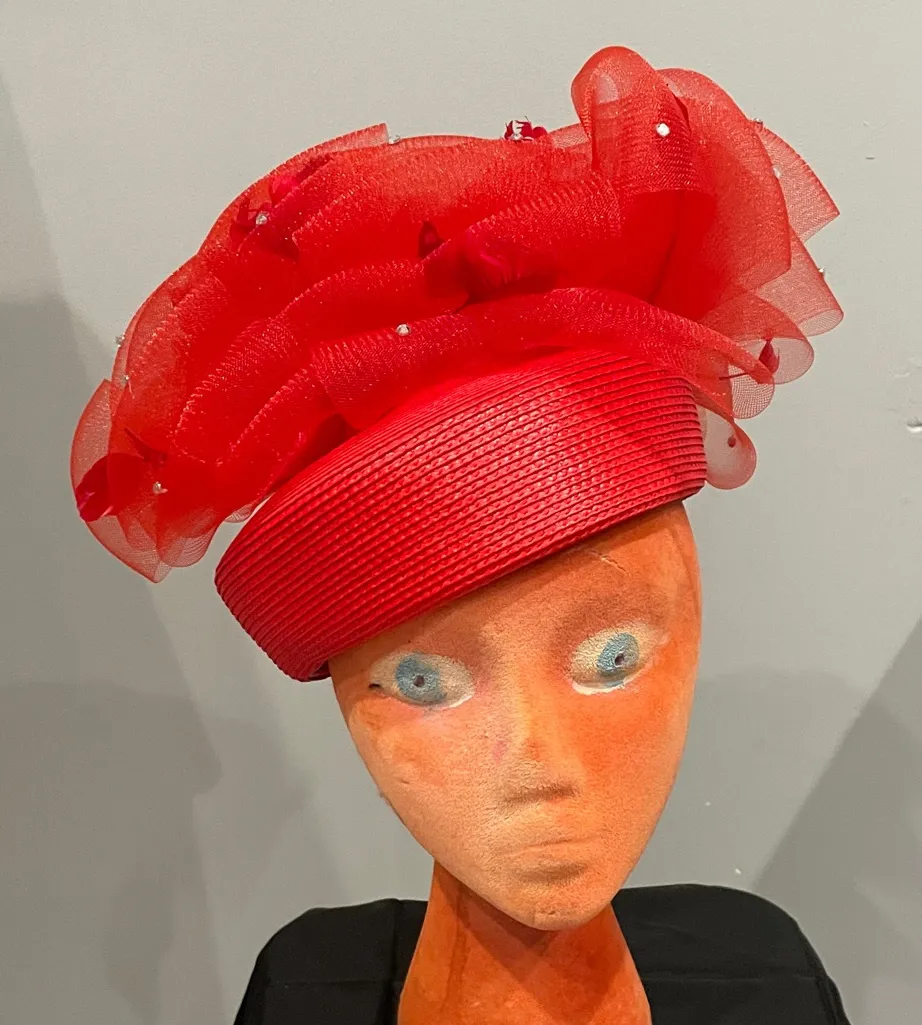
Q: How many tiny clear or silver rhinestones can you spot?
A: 11